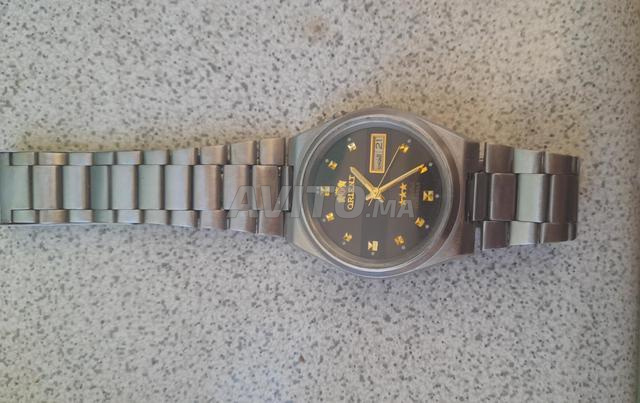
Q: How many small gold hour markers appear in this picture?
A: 11